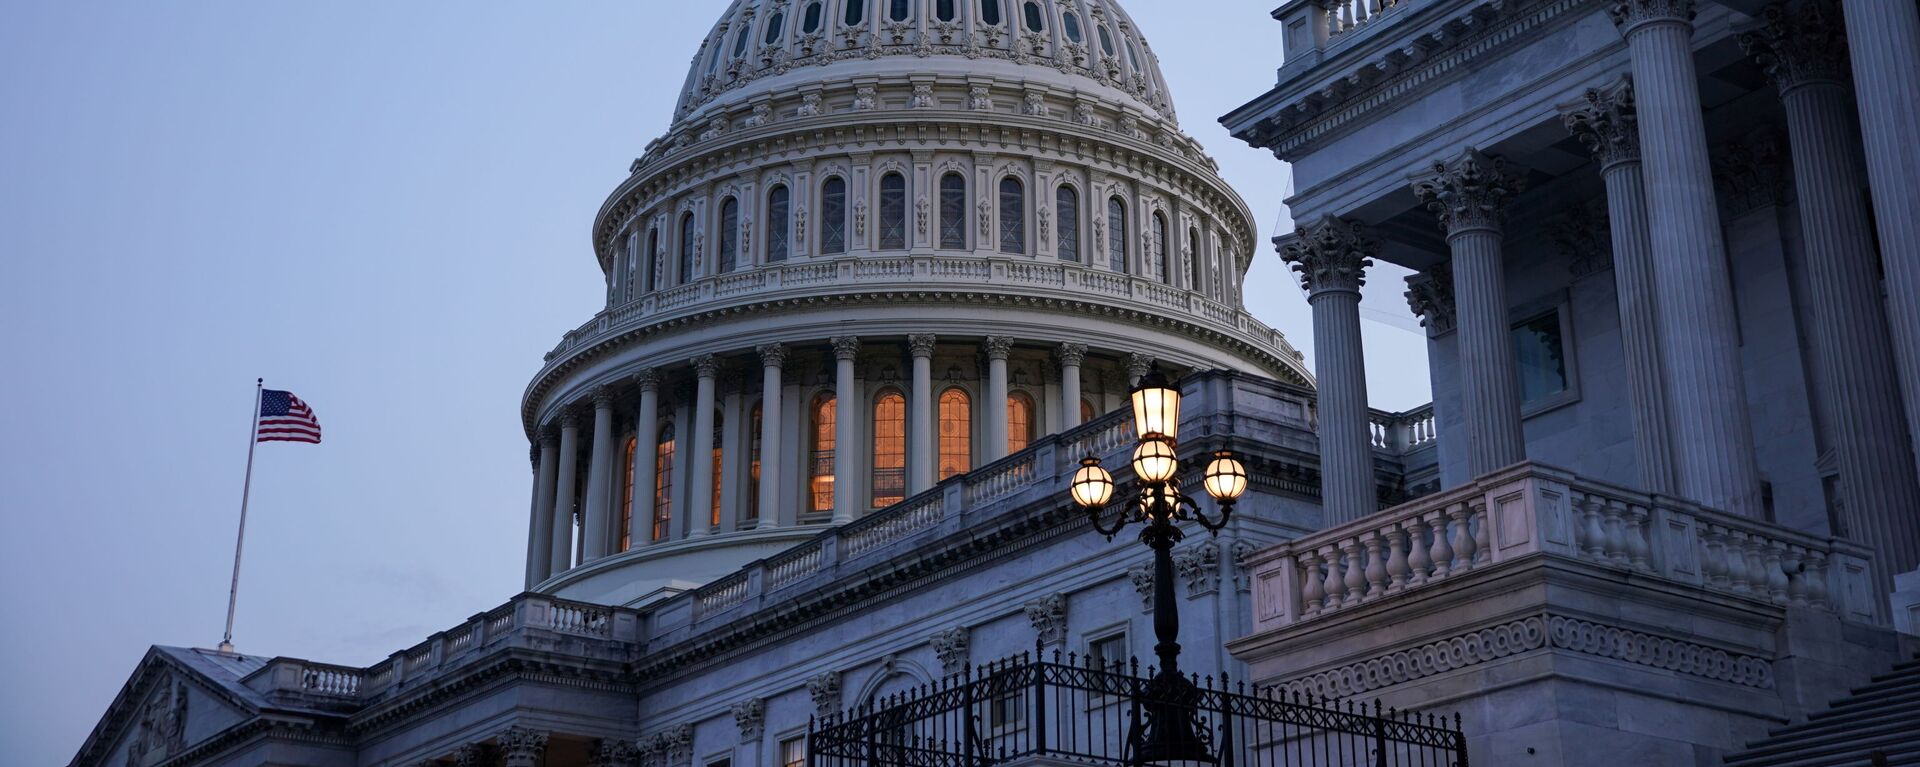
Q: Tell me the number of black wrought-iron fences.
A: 1